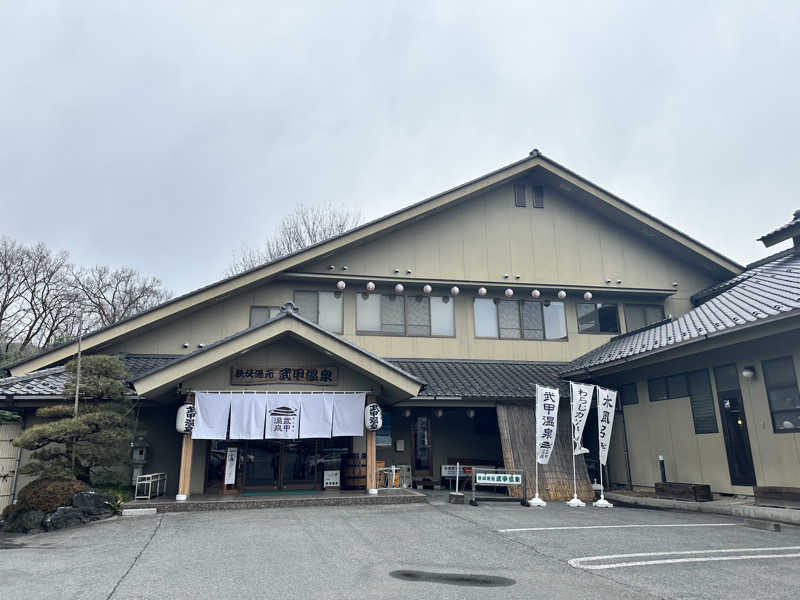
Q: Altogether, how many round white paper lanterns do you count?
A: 10